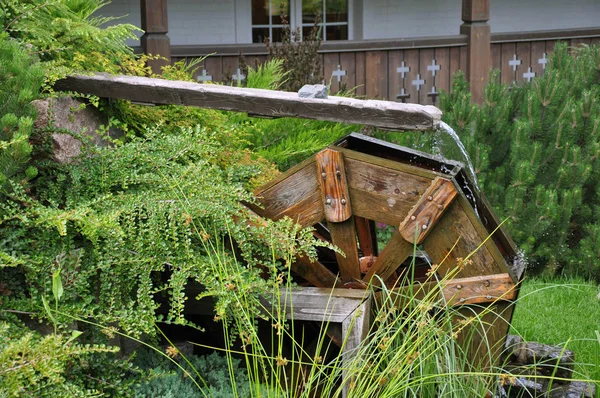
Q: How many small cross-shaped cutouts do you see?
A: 11